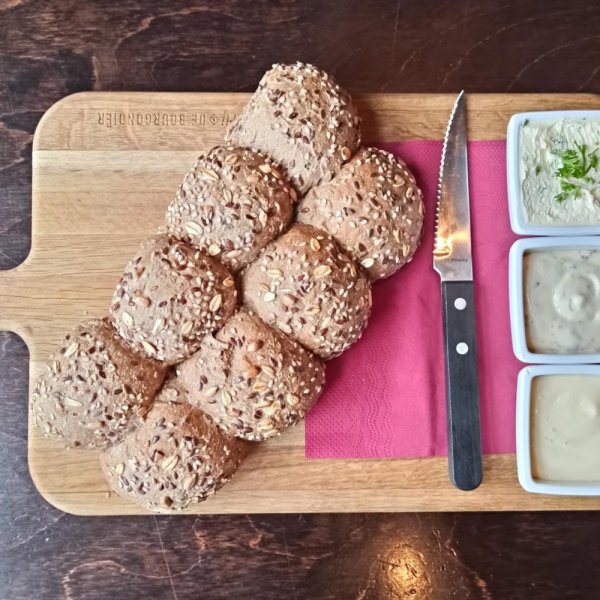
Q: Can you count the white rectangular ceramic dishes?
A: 3